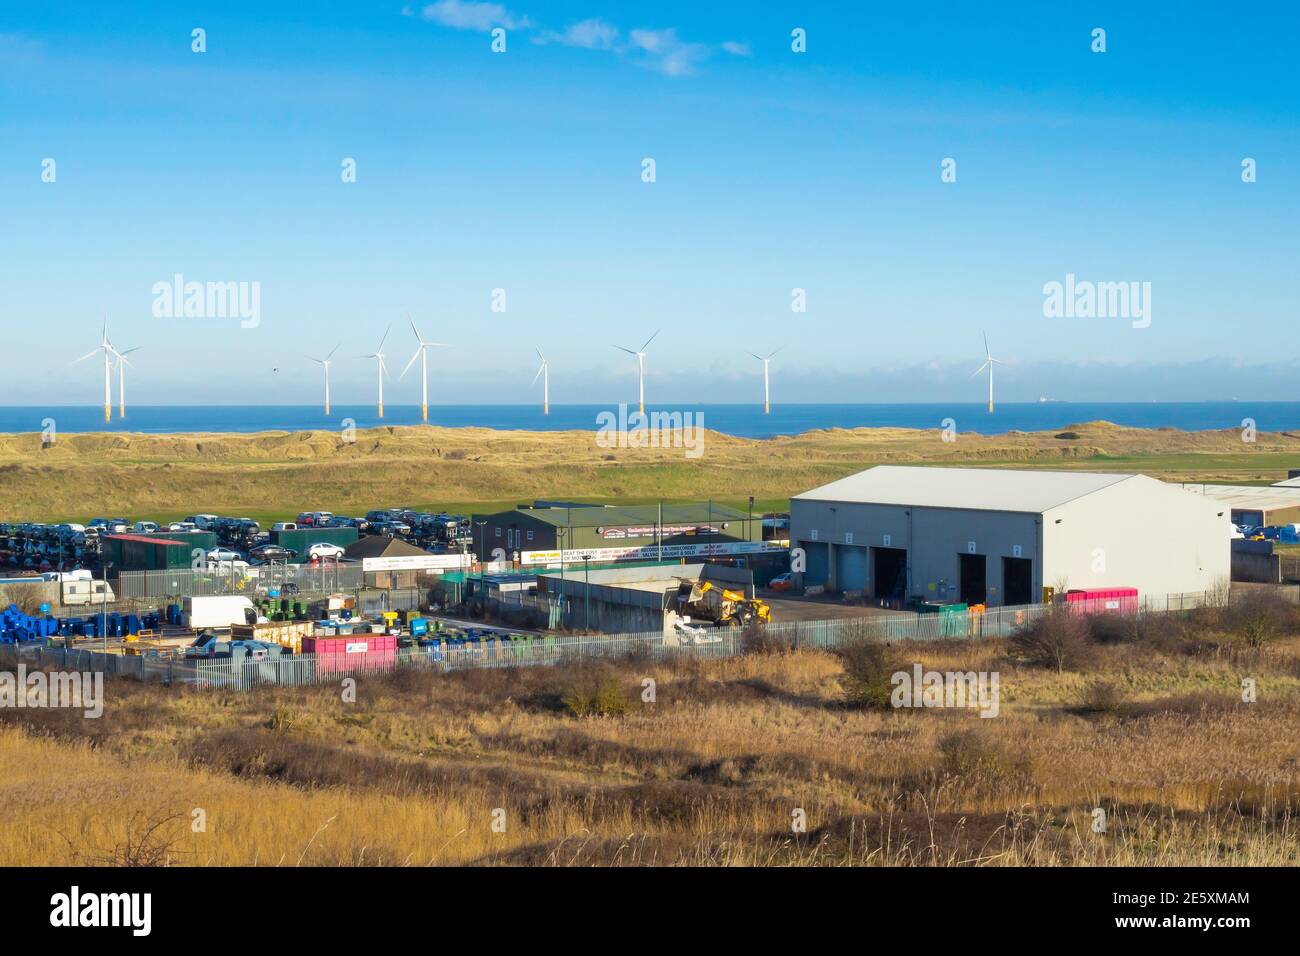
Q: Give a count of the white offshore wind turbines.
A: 9